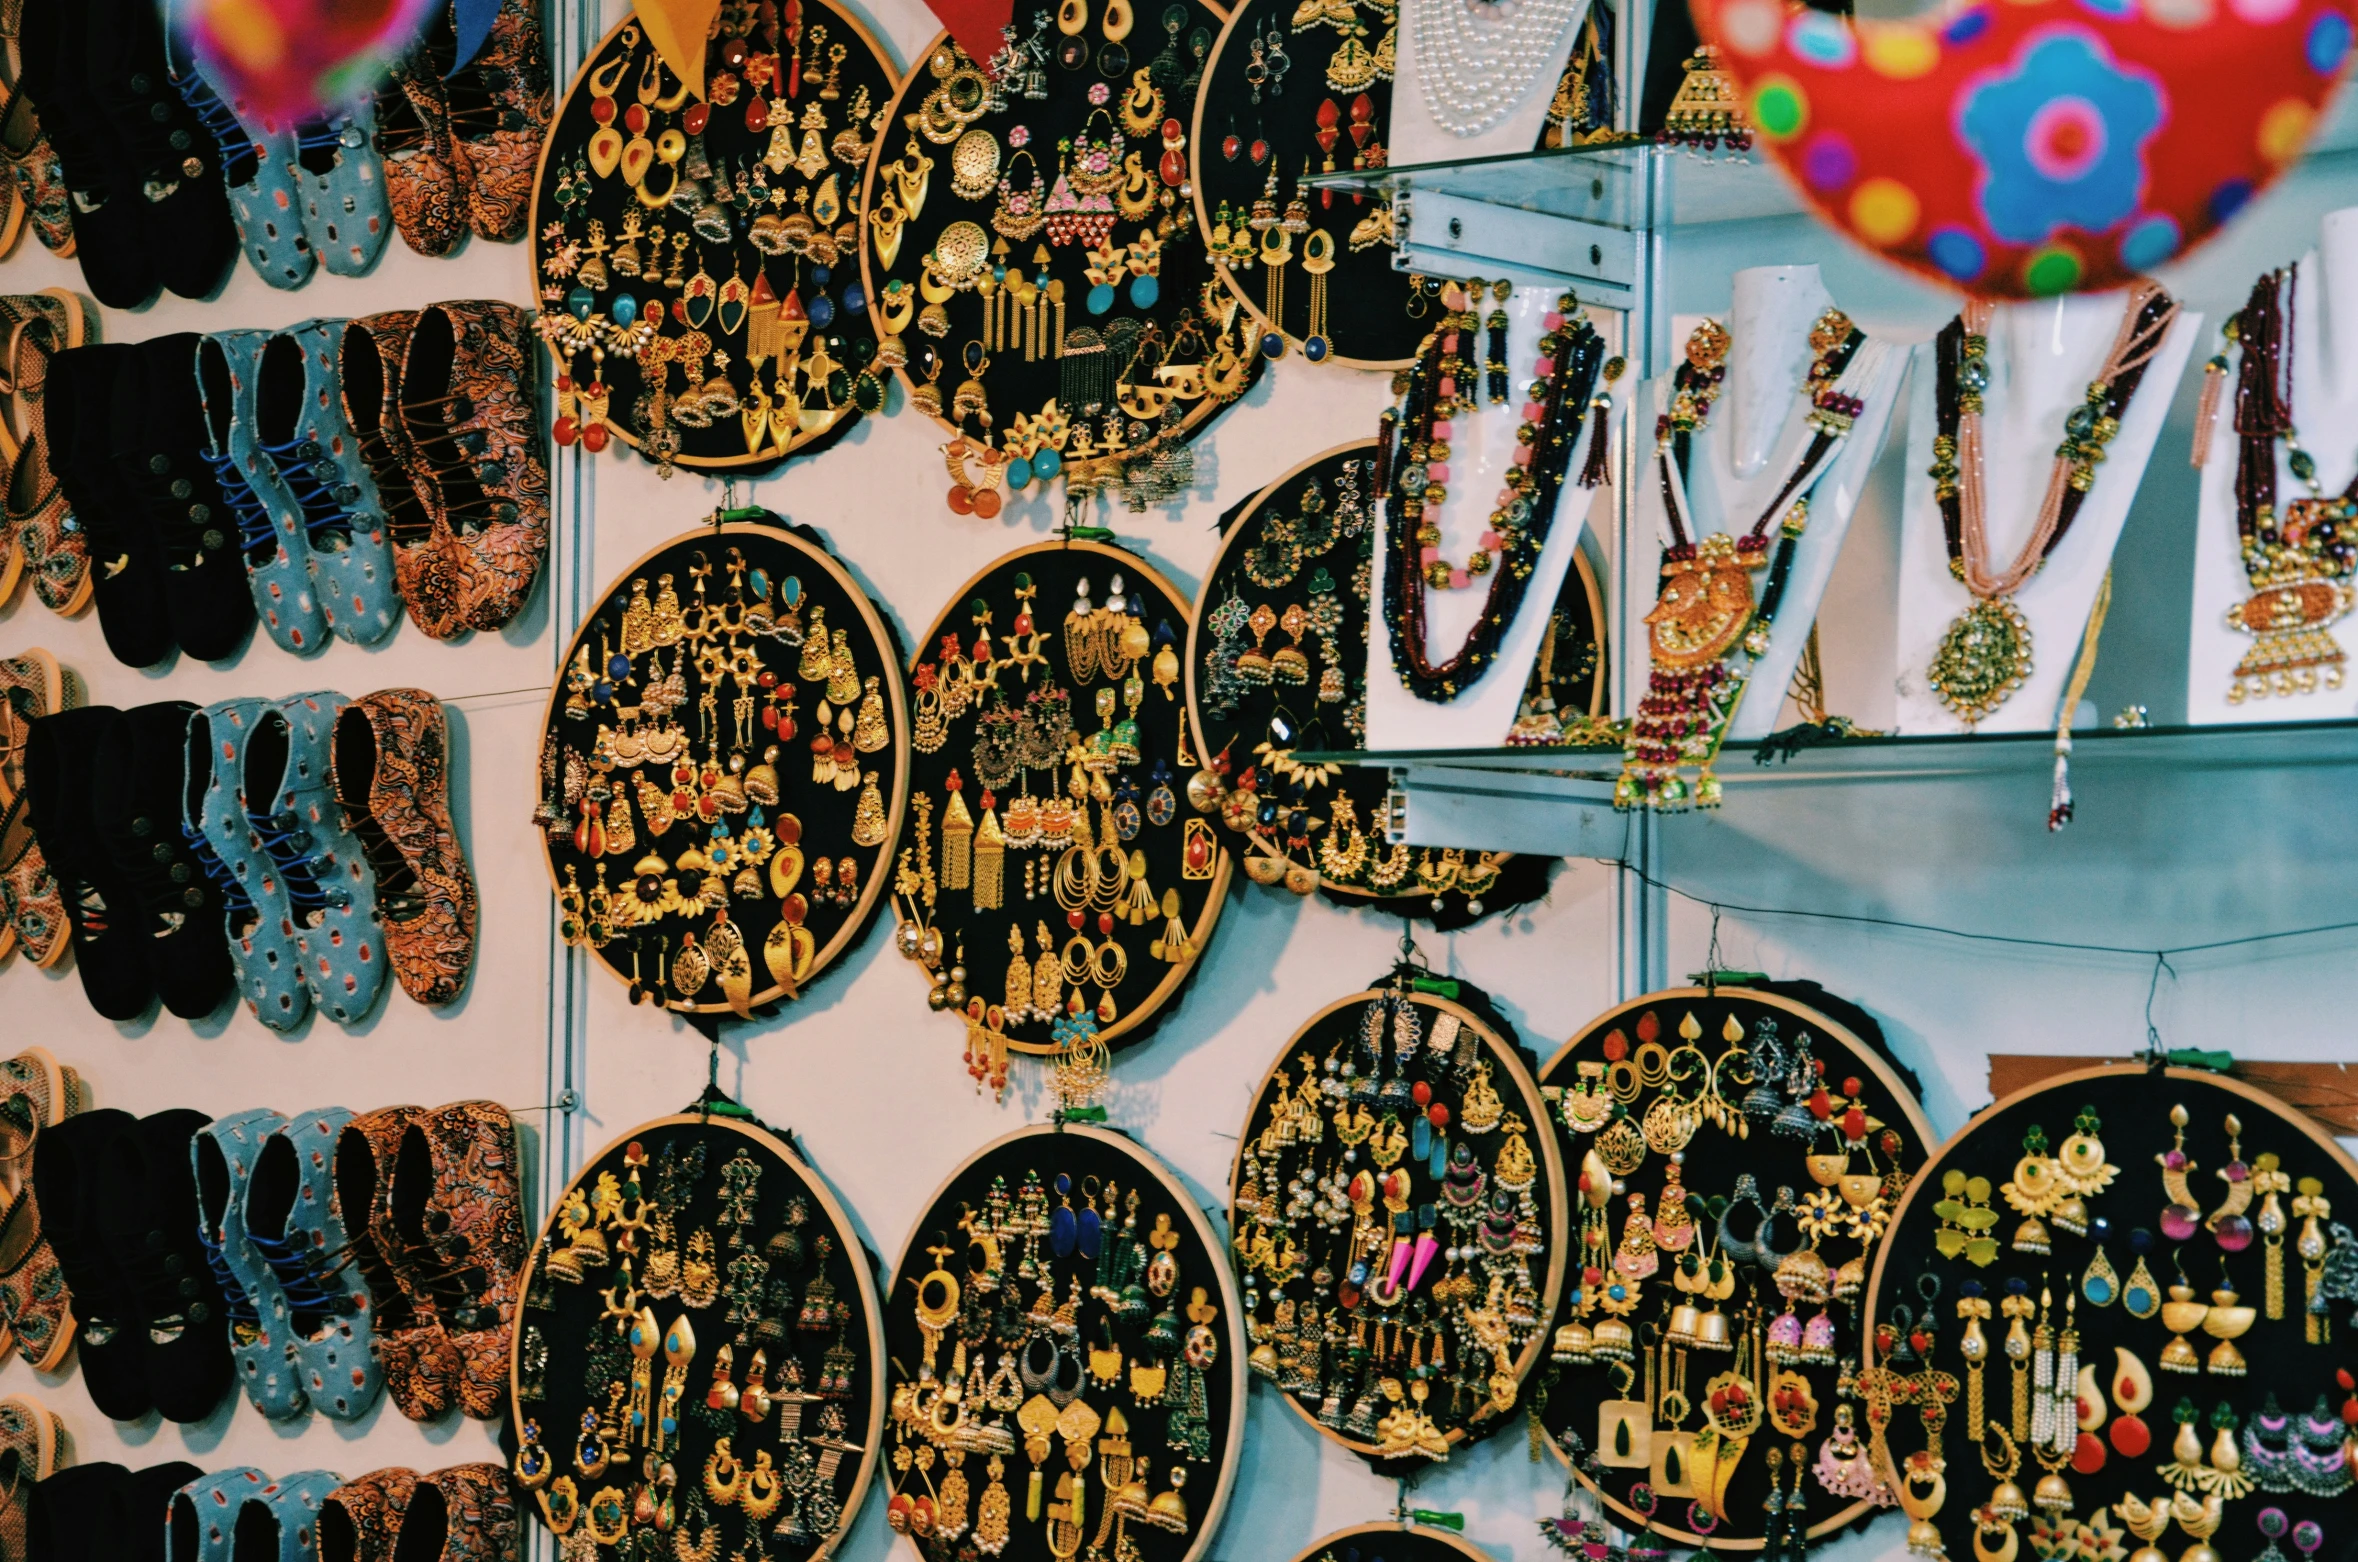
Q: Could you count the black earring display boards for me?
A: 12